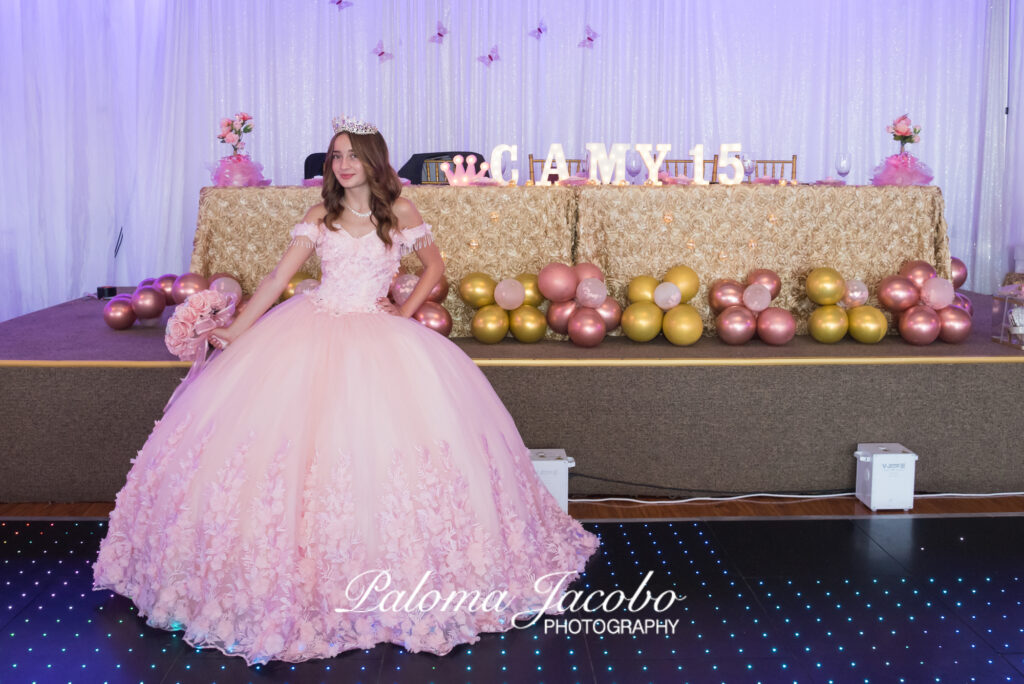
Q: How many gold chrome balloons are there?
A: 12